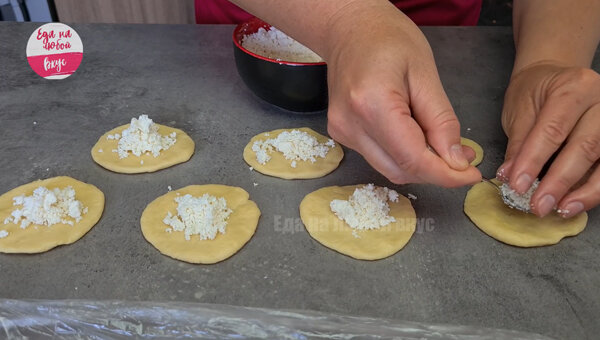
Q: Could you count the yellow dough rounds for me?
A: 7